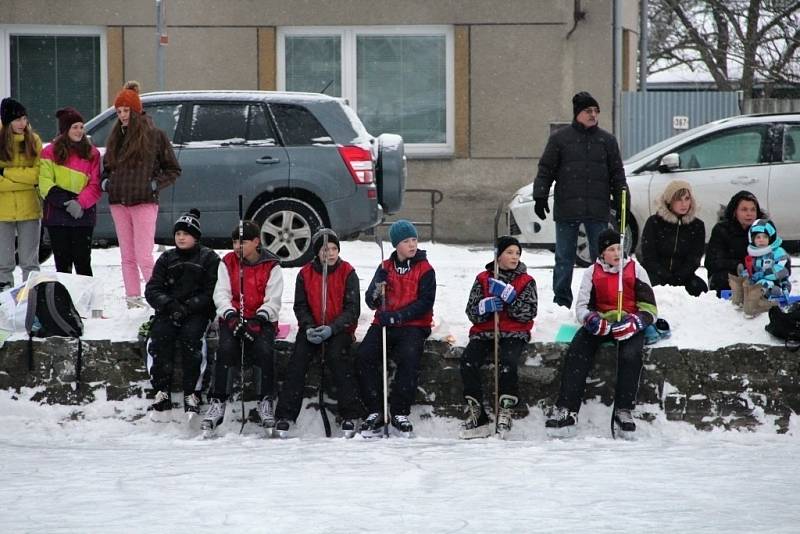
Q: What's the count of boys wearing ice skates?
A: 6